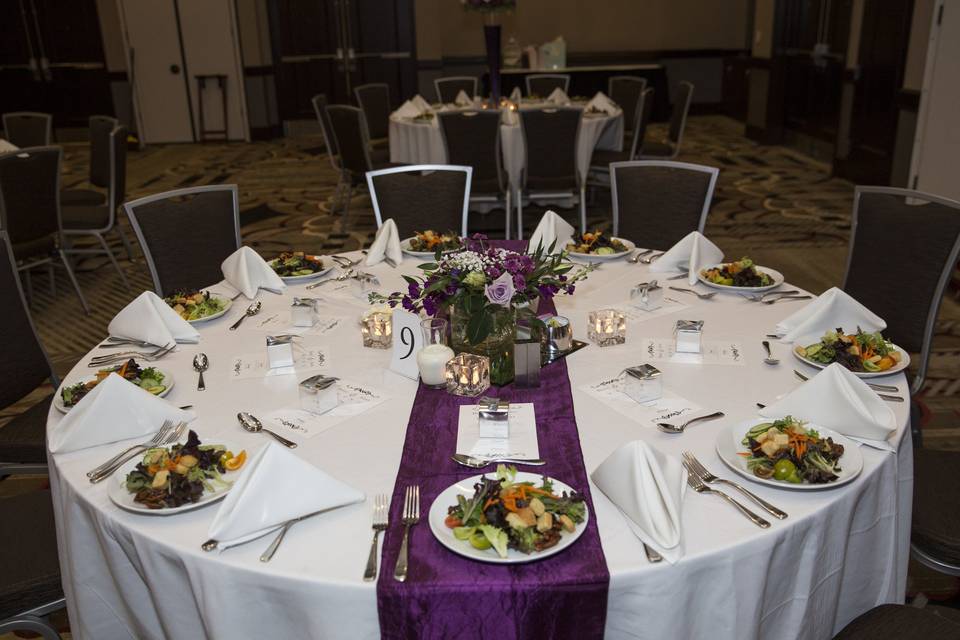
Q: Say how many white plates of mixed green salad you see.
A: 10